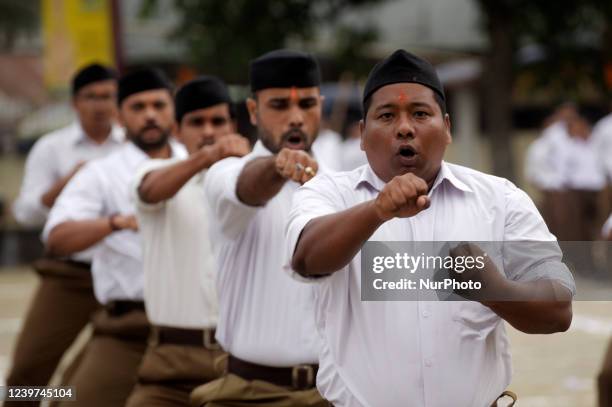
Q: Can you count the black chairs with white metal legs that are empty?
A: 0